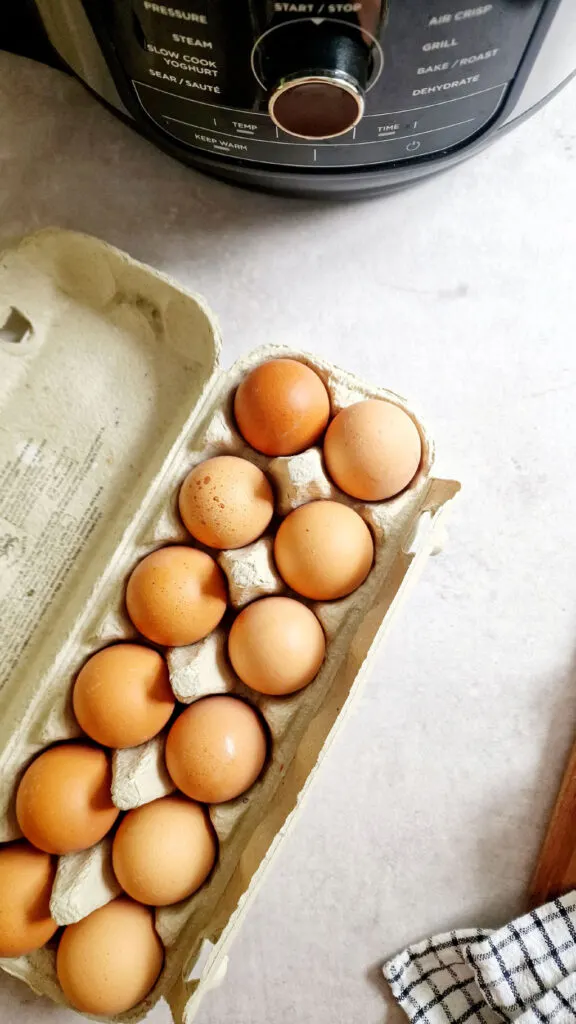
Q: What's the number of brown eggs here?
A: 12